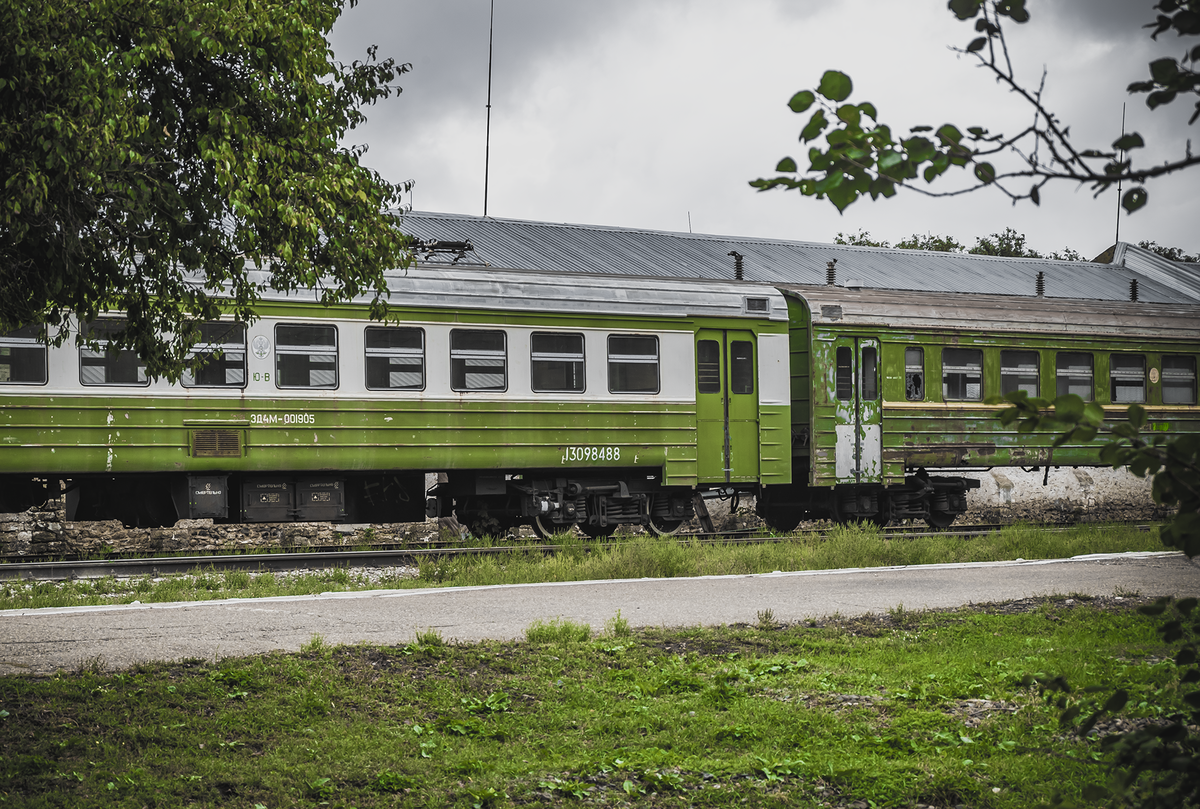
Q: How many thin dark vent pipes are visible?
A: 4